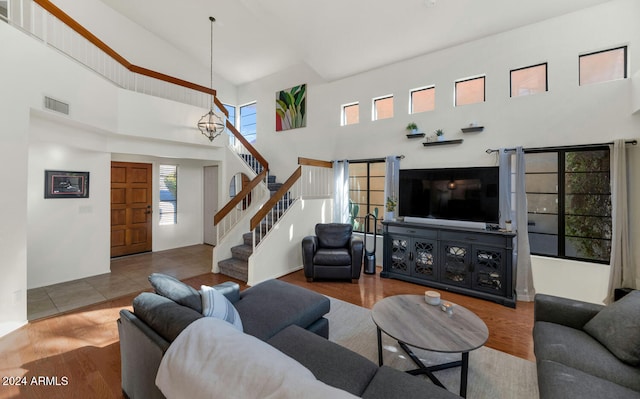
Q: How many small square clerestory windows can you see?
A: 6